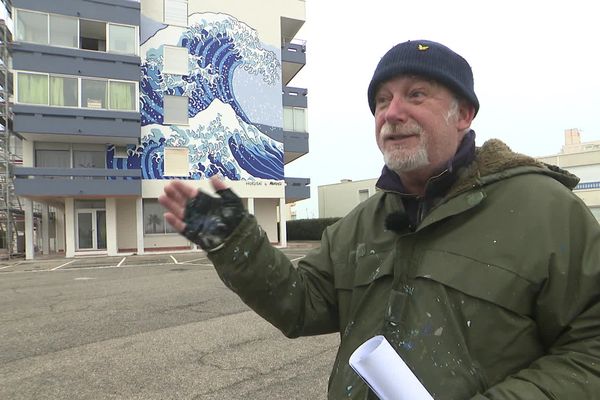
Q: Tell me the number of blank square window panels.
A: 4